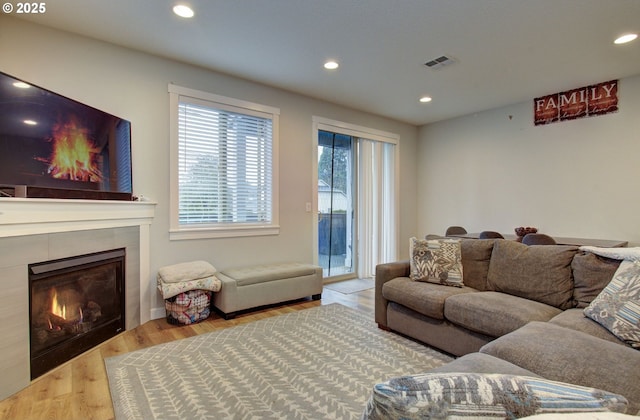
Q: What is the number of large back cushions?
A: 3